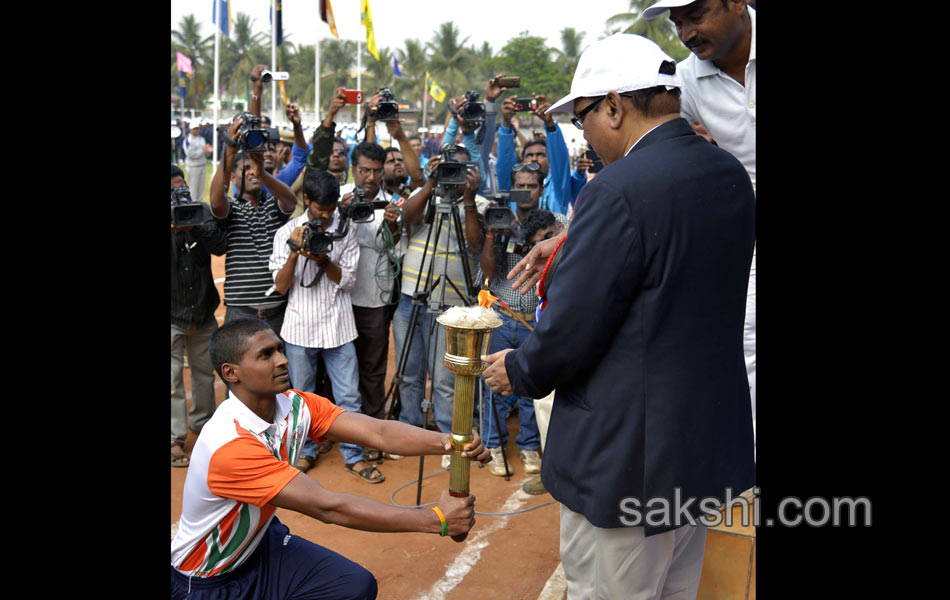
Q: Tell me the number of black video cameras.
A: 8